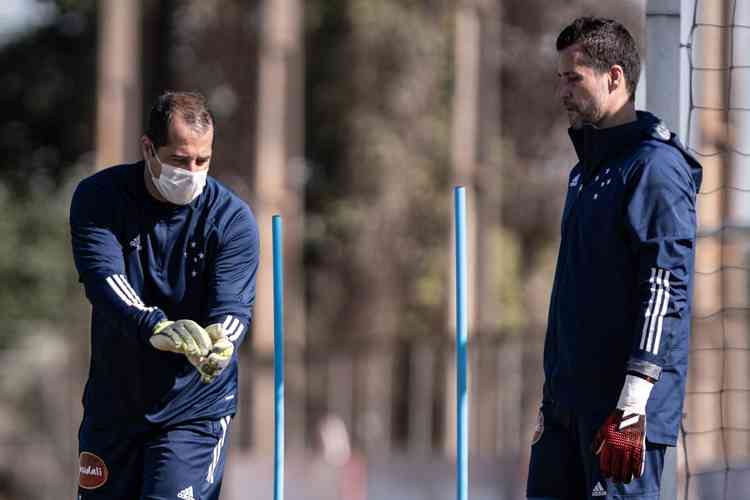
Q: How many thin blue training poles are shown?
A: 2